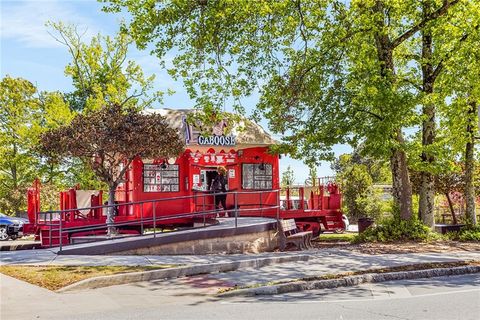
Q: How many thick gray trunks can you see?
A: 3